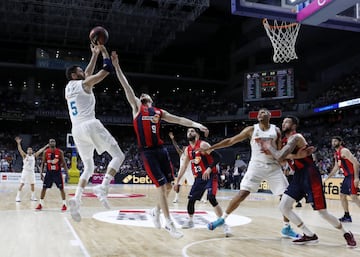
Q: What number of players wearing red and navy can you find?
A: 5